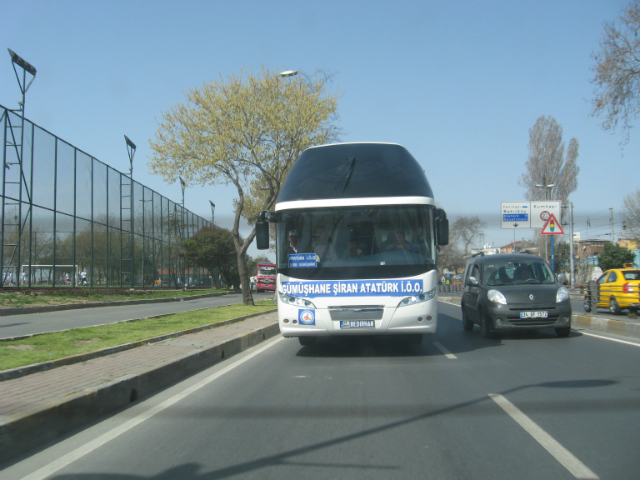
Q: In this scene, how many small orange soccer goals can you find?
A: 0